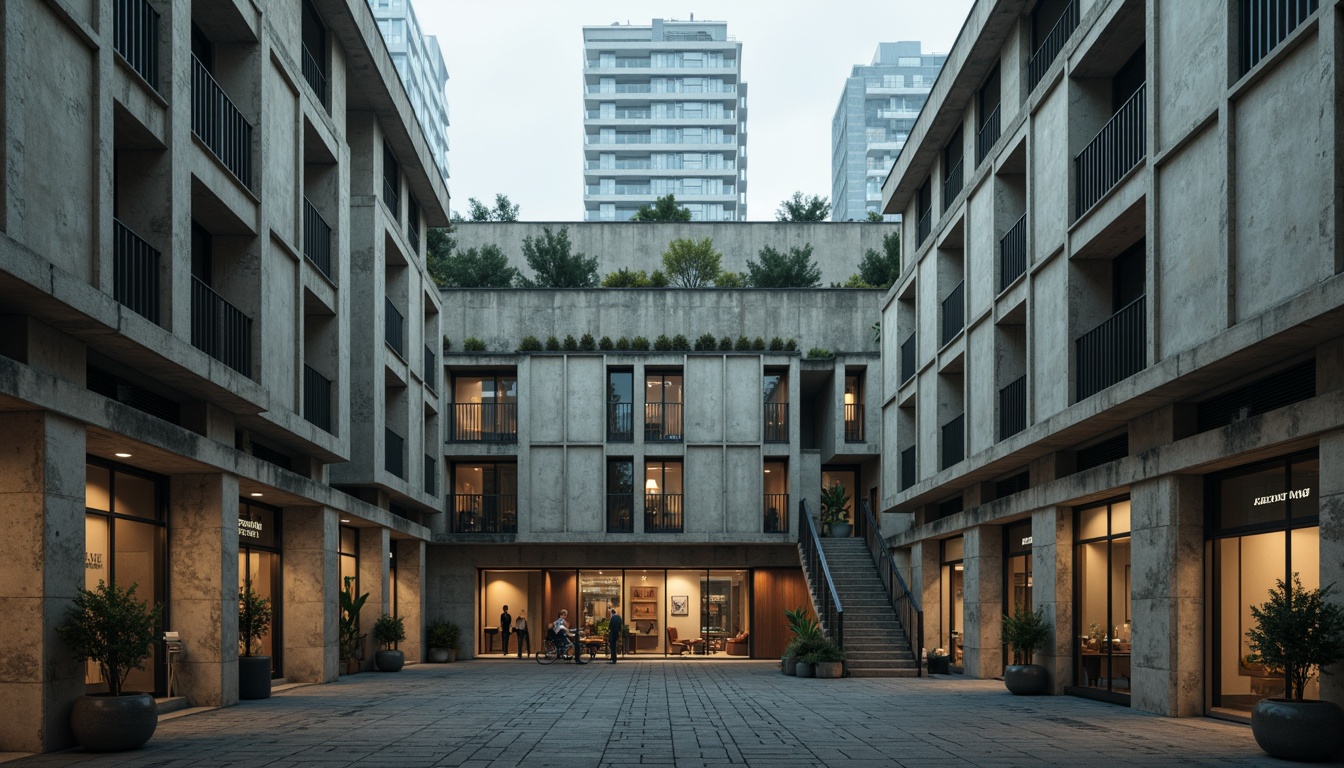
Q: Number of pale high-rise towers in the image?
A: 3